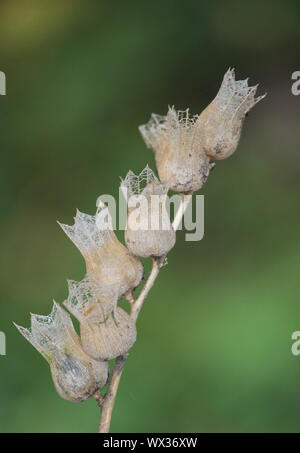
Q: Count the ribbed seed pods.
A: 6